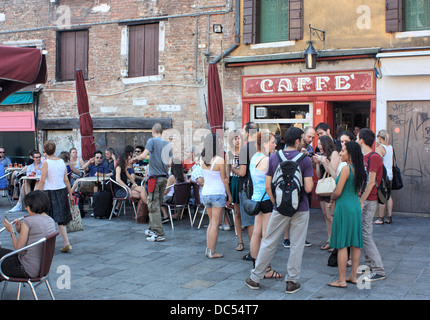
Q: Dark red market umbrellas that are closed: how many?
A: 2